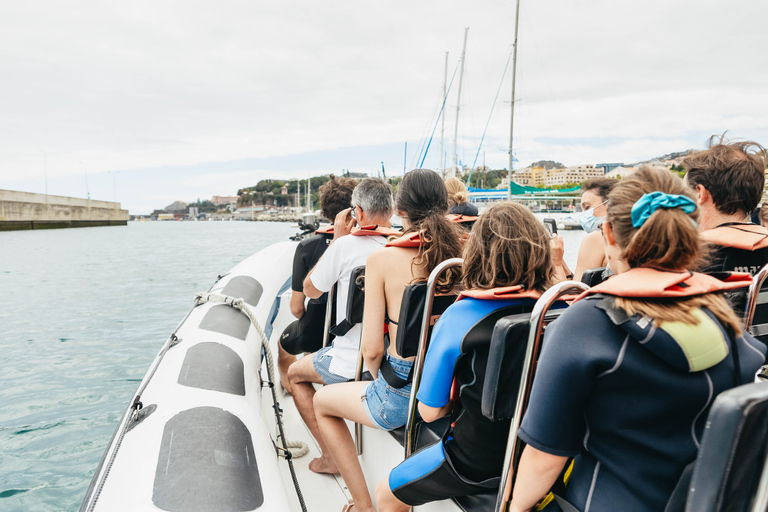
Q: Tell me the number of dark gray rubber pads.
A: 4